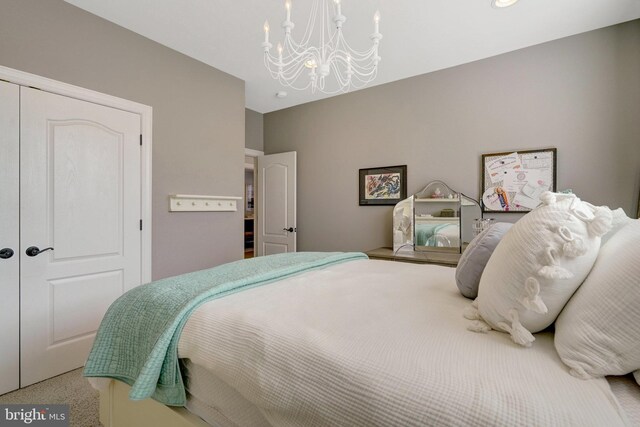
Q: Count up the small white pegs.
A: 5